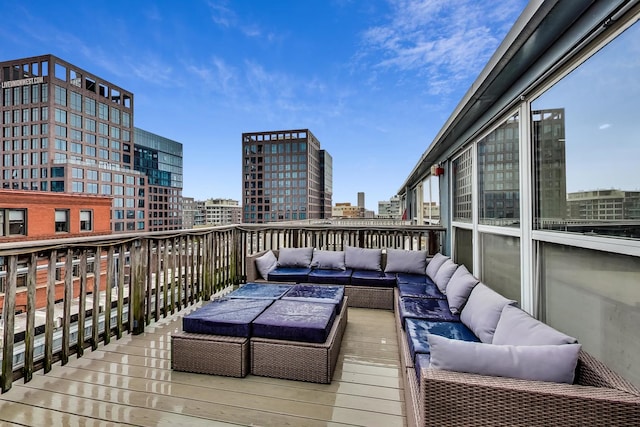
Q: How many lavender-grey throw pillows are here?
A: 11